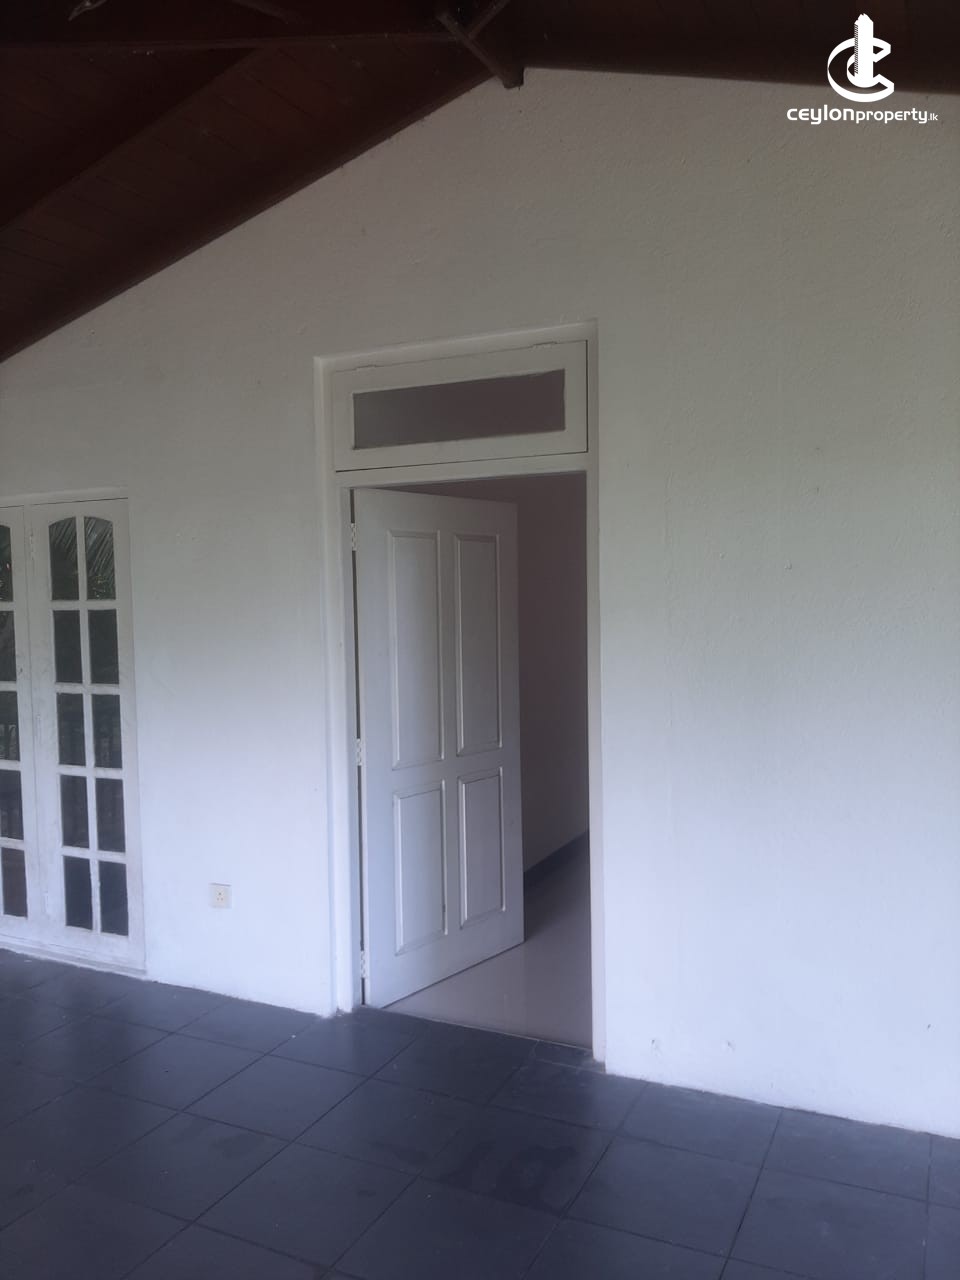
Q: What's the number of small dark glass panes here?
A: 15